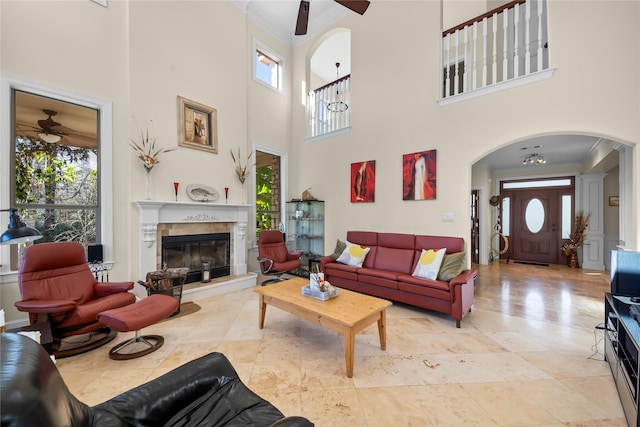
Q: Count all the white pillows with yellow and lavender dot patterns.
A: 2